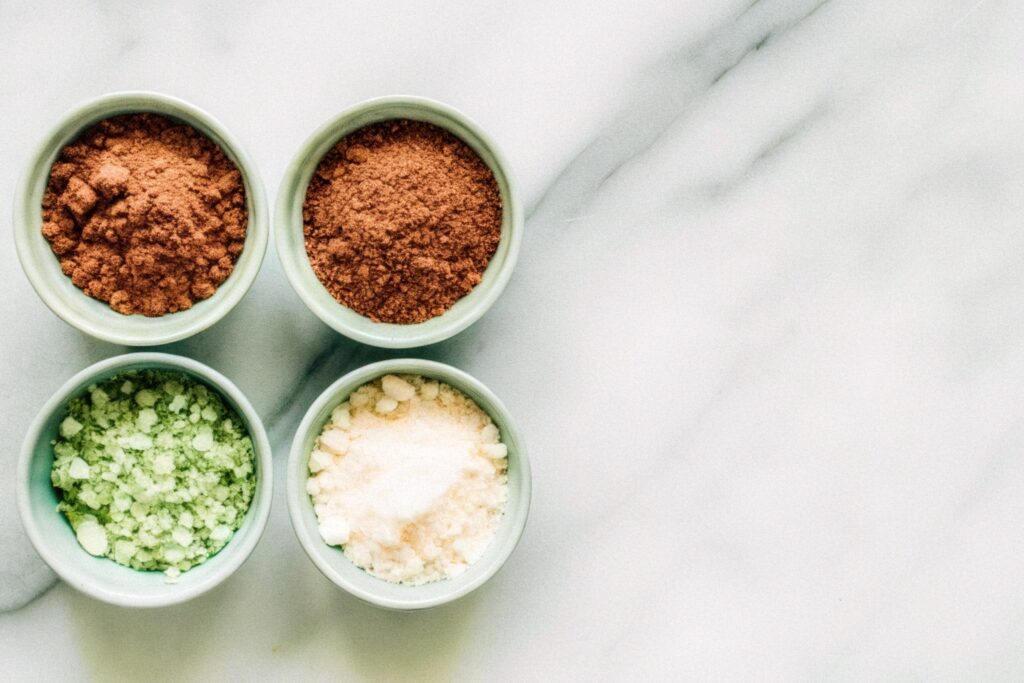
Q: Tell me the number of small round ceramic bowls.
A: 4